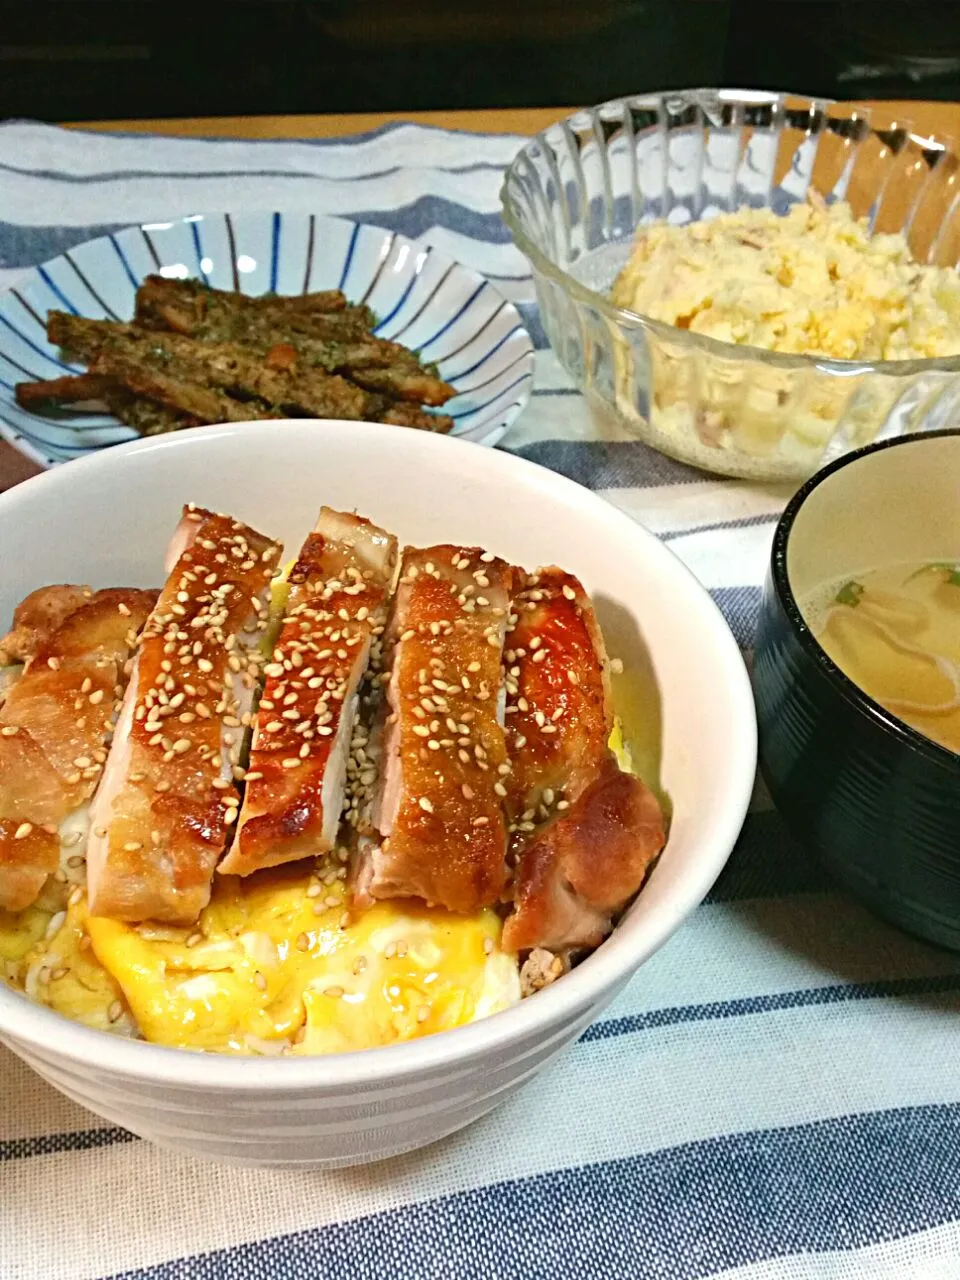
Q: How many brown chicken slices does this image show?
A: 5